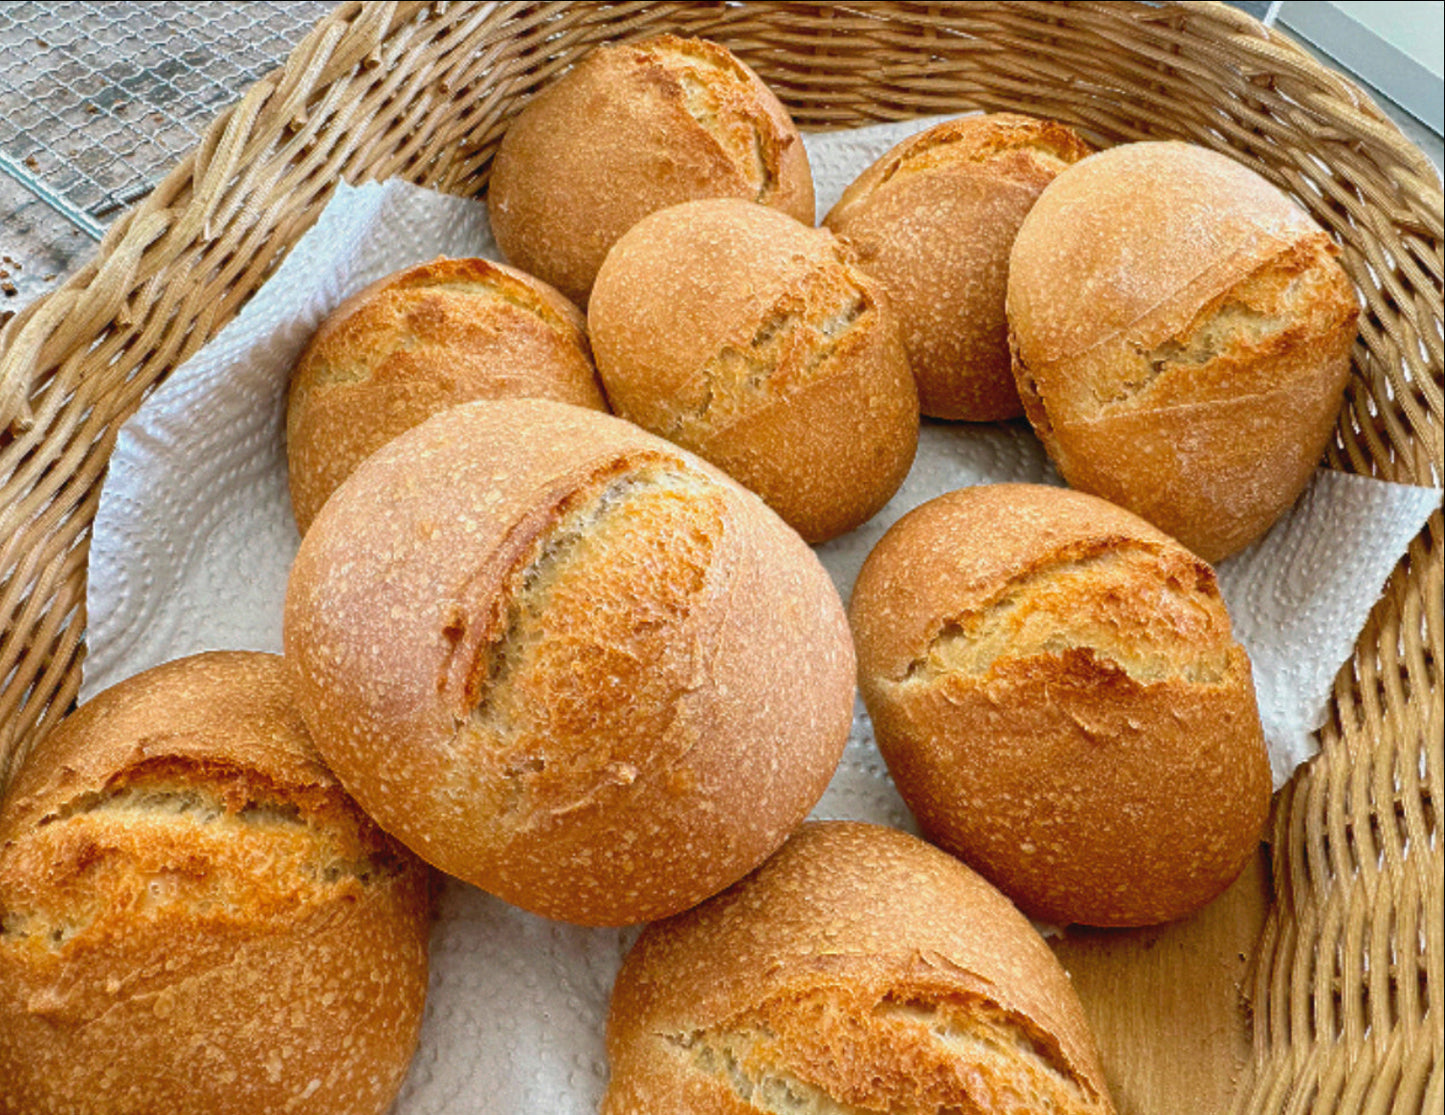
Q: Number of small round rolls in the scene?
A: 9